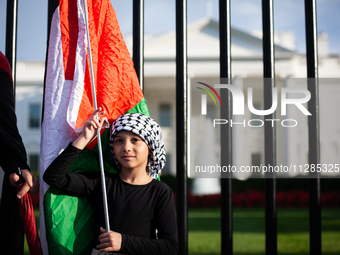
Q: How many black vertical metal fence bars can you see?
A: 7